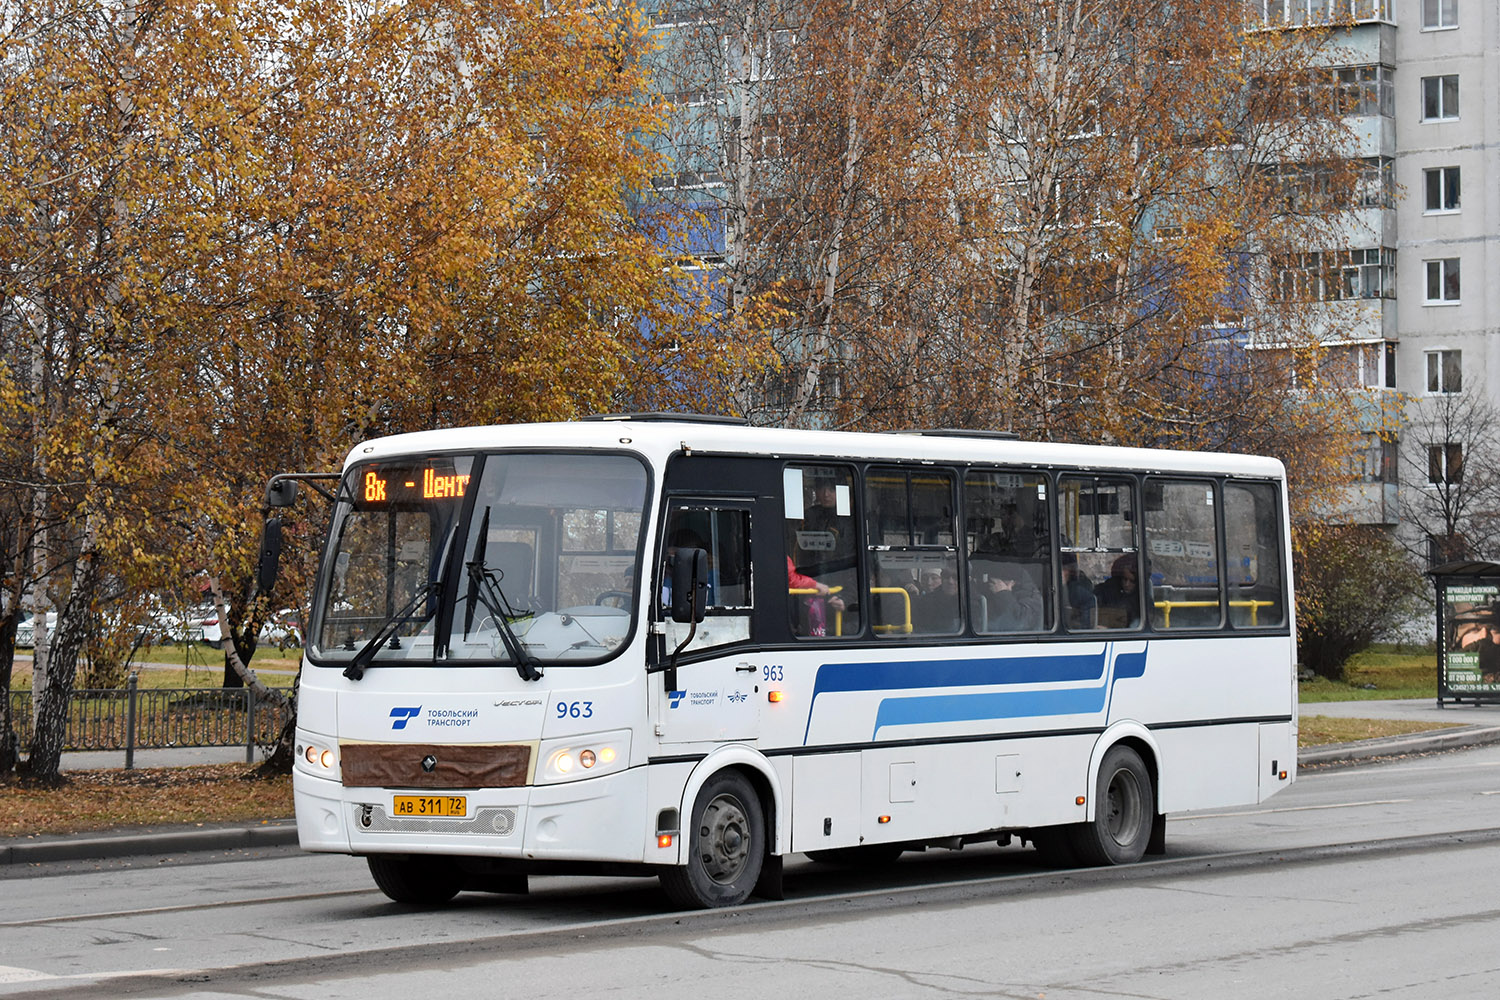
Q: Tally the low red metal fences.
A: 0